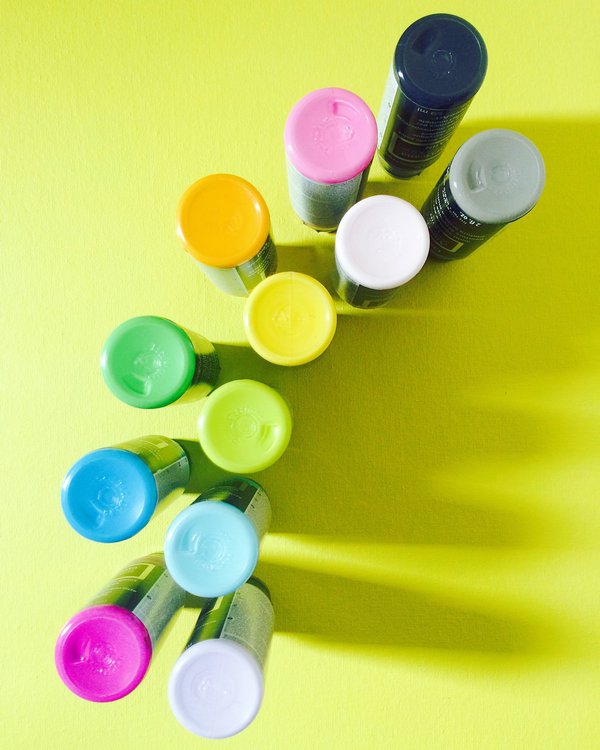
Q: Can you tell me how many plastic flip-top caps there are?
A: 12